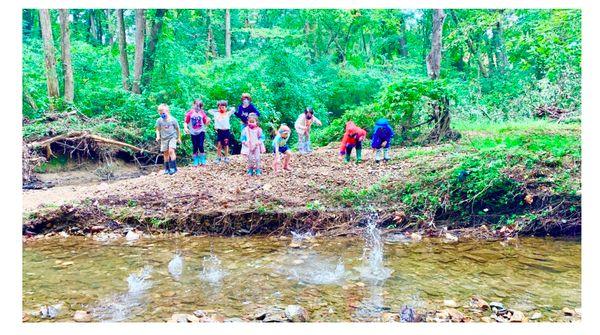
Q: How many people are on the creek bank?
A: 9